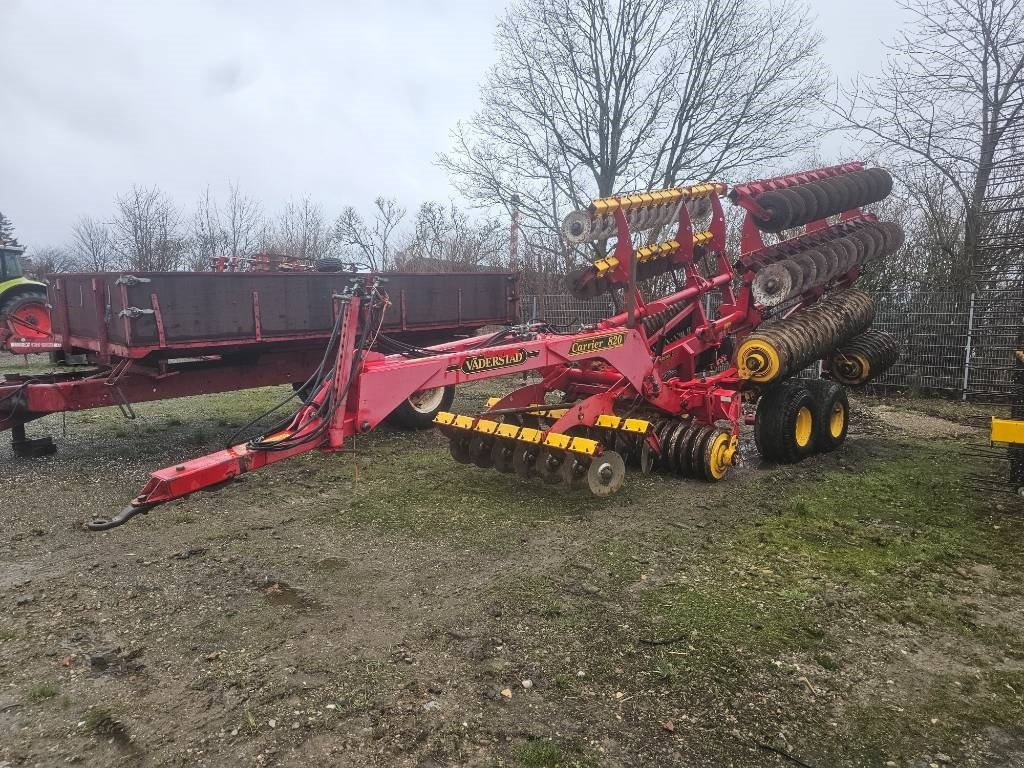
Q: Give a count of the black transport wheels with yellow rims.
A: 2